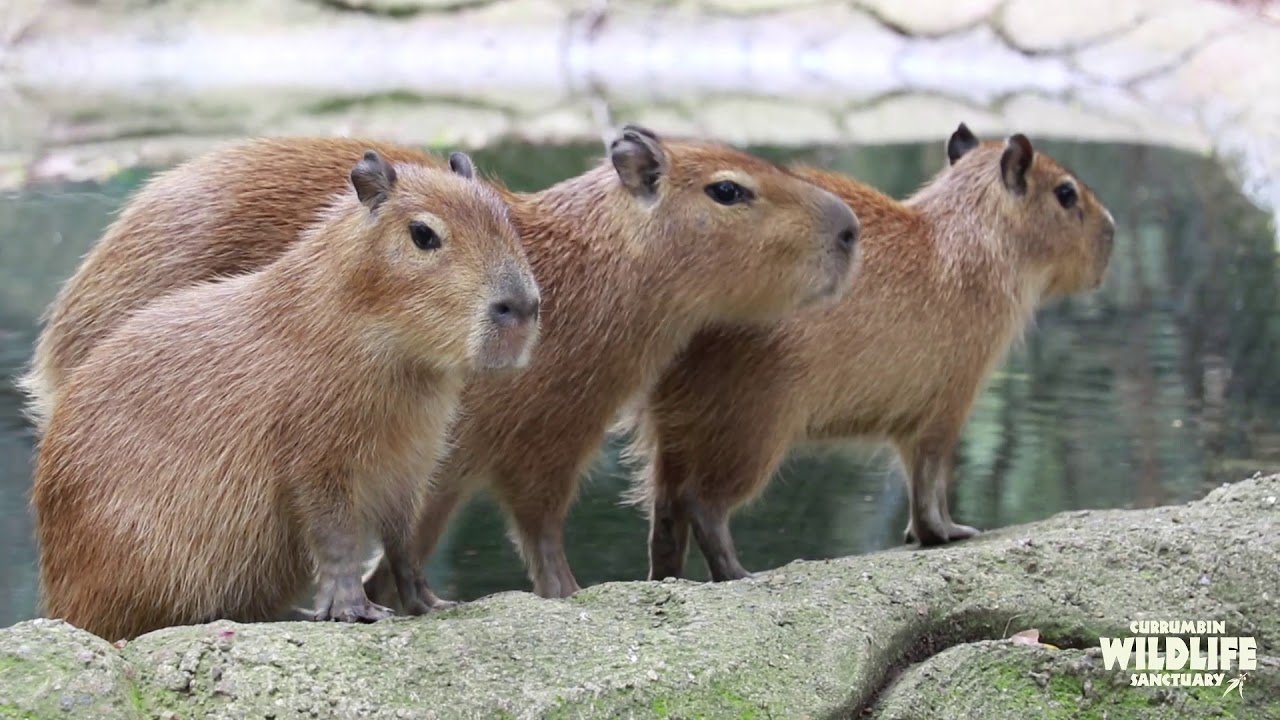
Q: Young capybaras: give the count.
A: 2